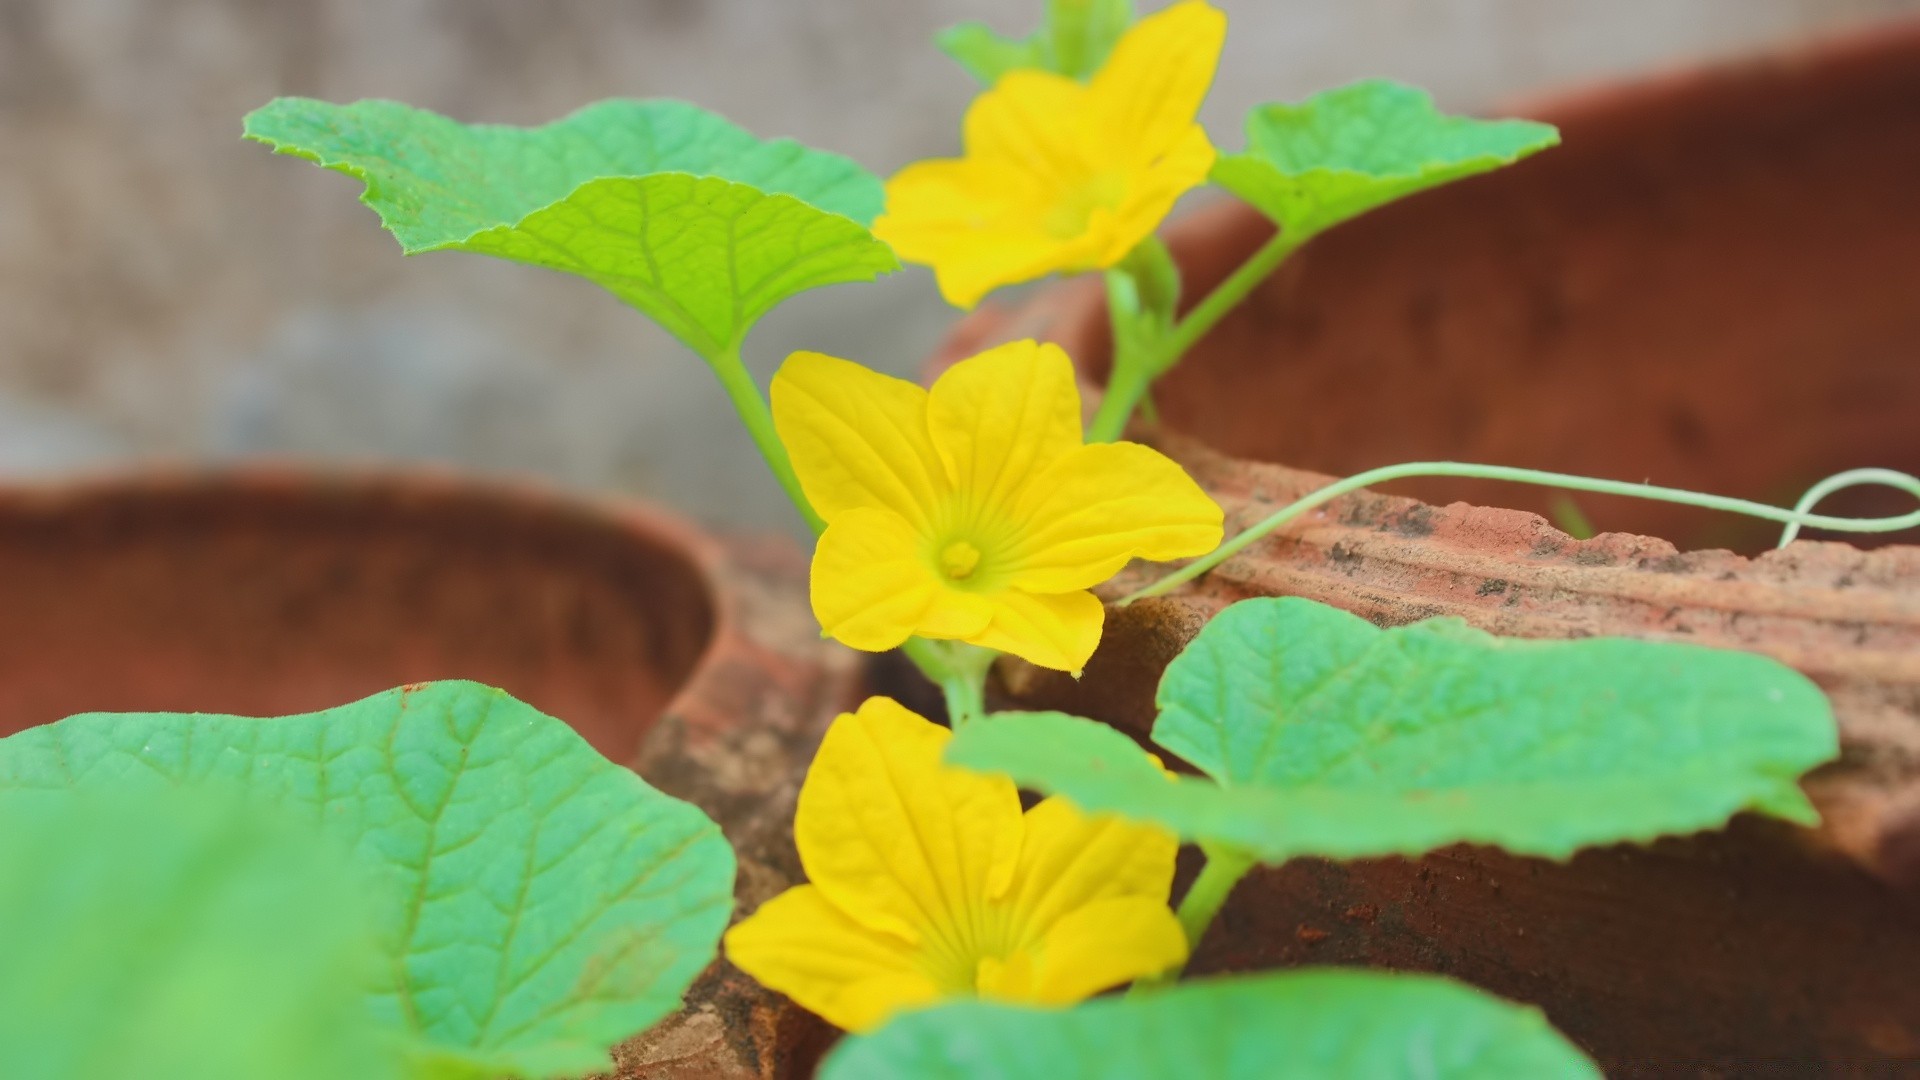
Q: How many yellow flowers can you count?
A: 3